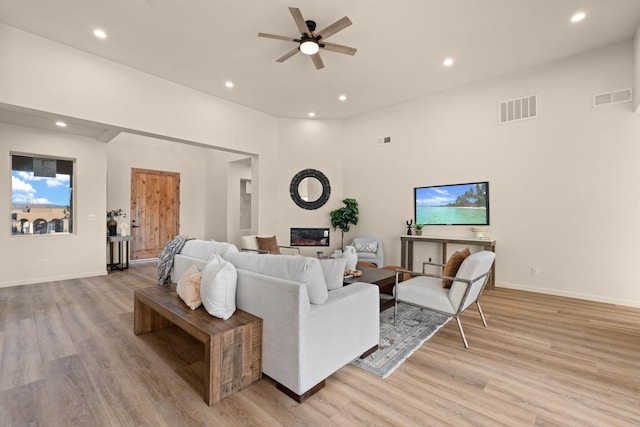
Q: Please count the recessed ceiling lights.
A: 7